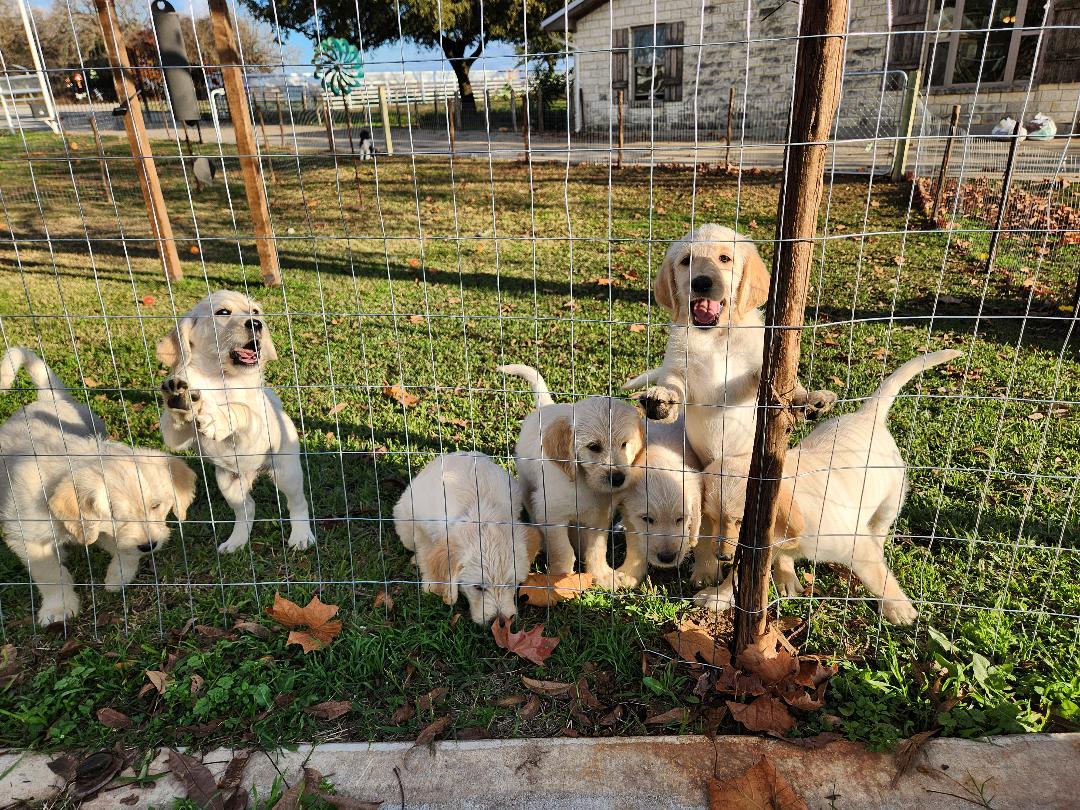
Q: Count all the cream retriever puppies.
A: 7